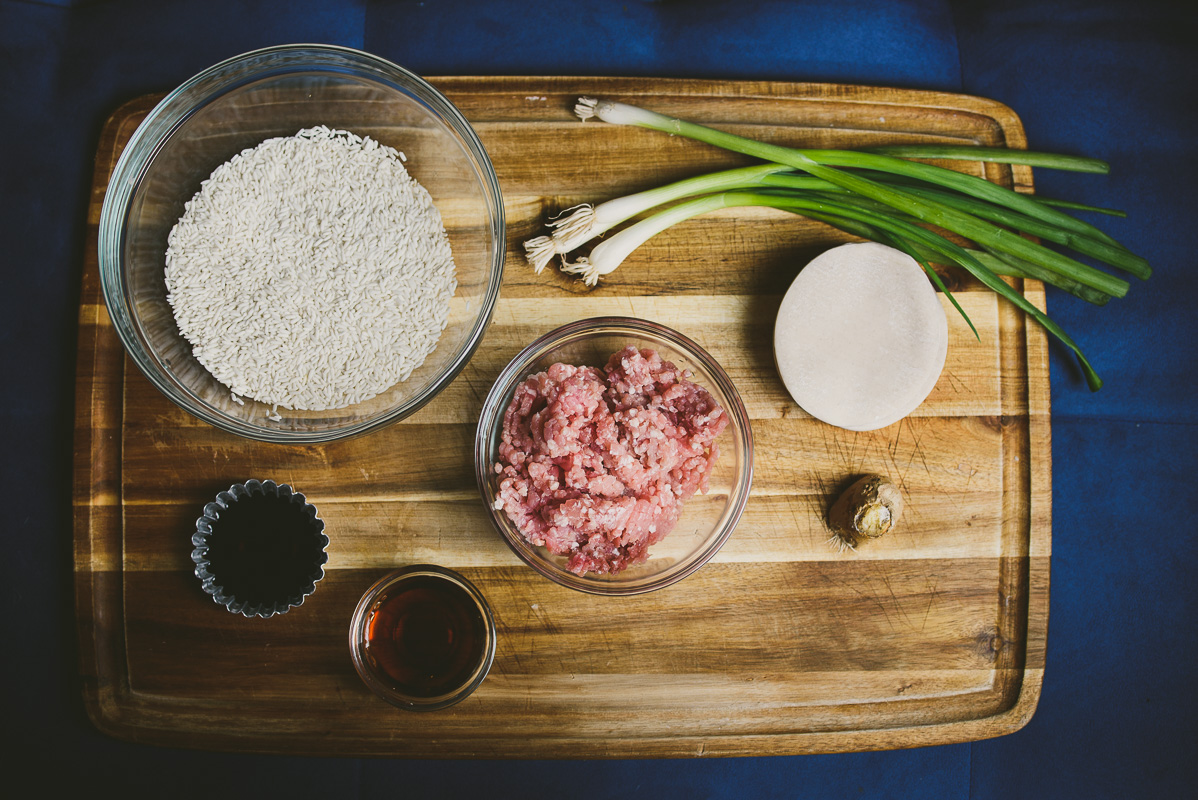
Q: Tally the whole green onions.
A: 4